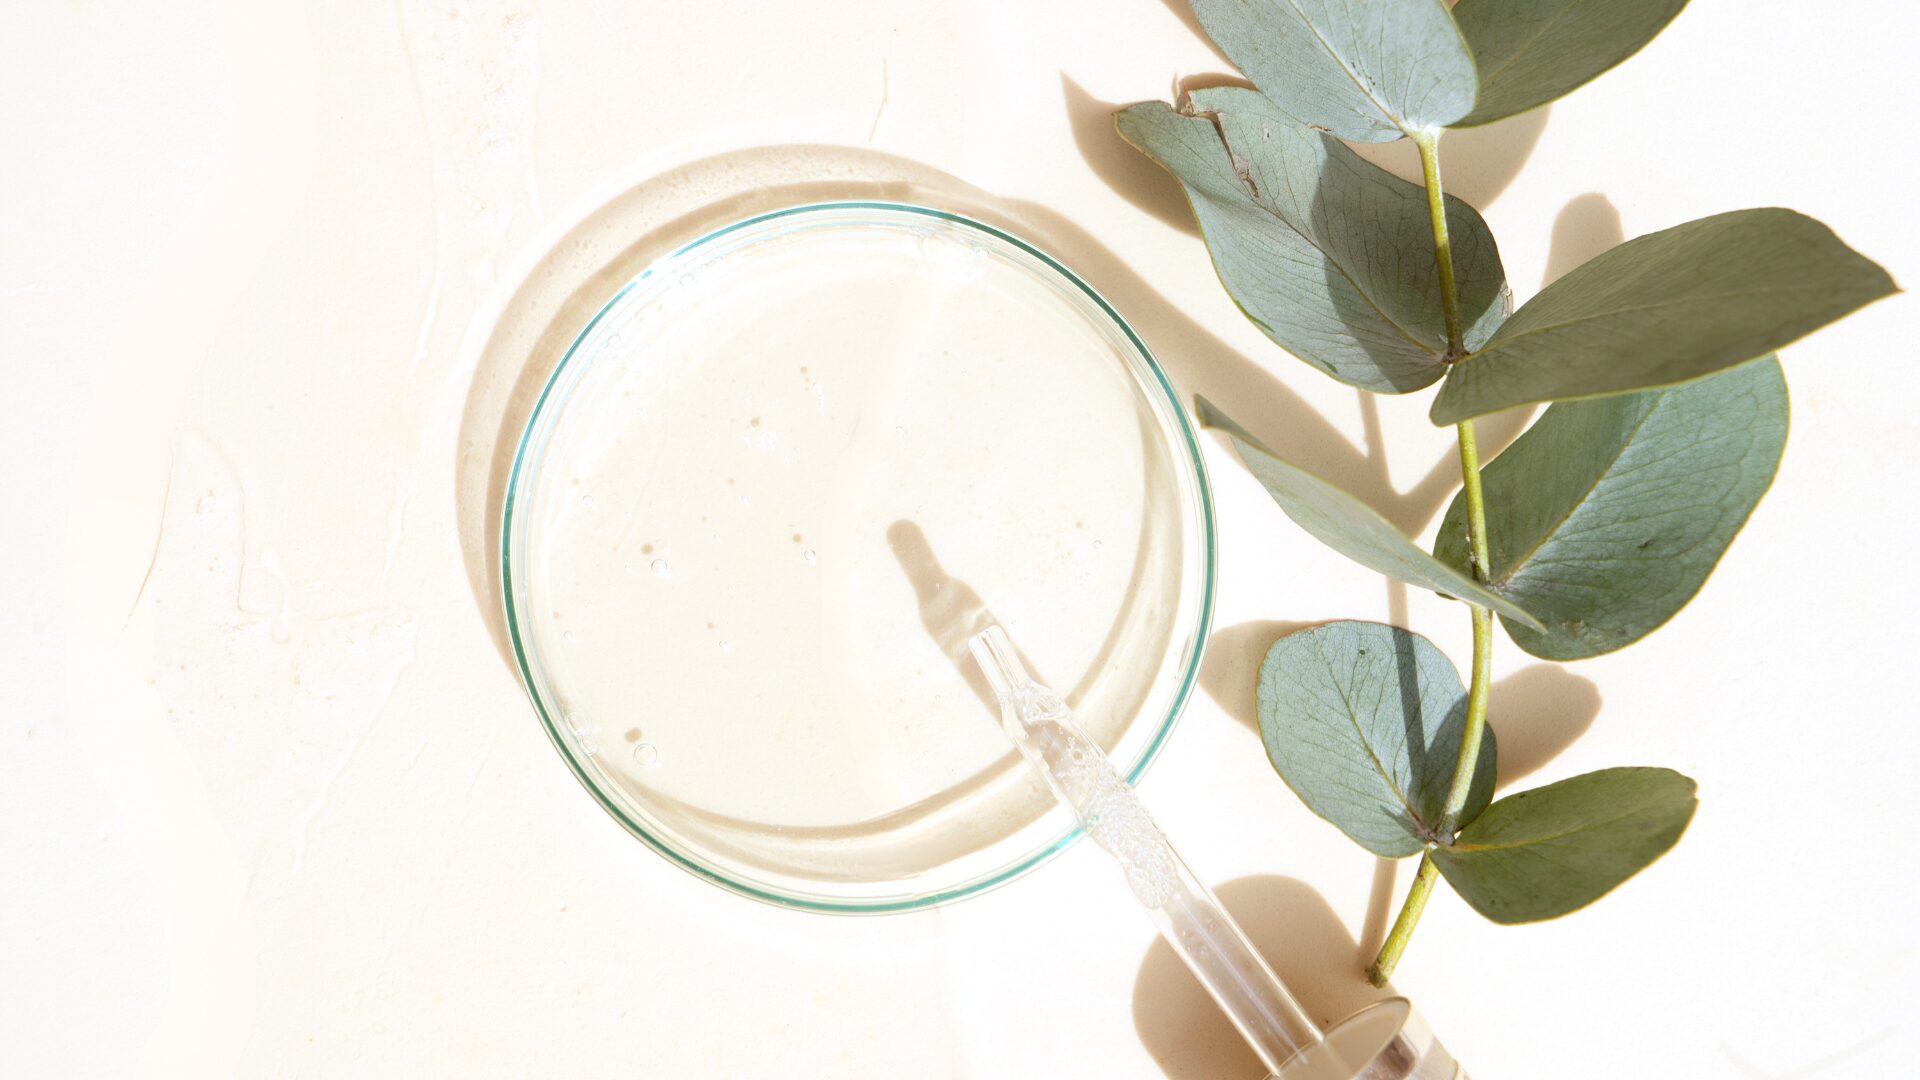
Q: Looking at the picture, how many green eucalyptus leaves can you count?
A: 8